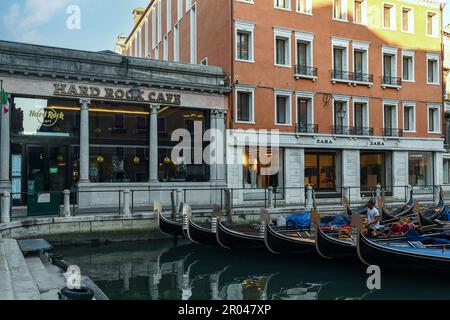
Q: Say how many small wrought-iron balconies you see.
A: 6